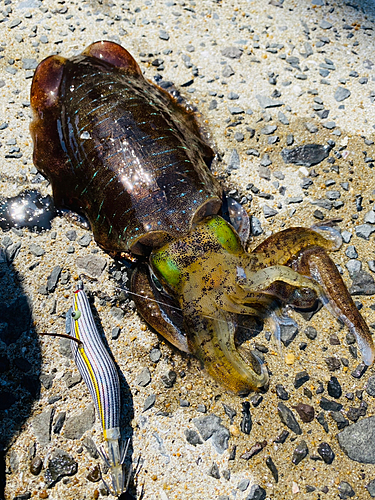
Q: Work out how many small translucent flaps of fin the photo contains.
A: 2